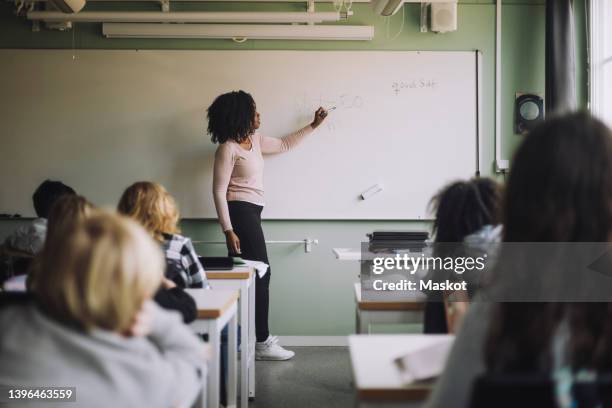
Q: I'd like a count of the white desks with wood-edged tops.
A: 4